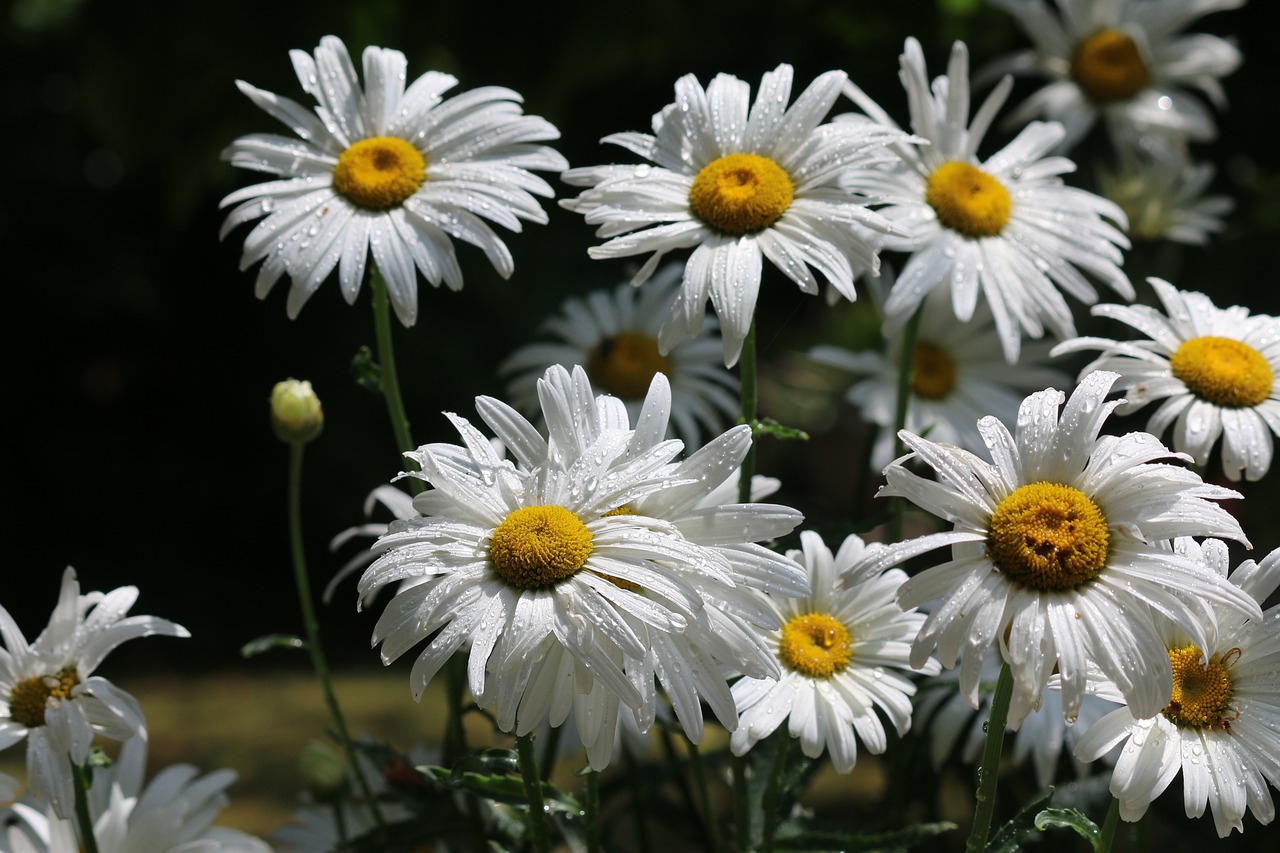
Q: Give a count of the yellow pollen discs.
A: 13